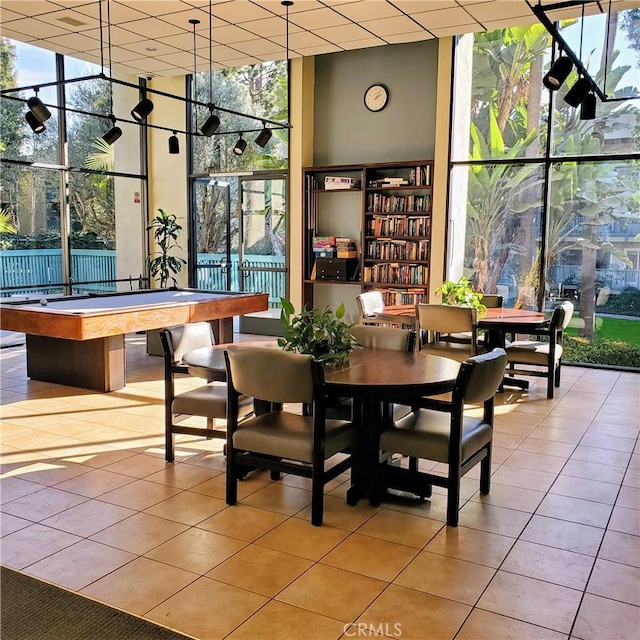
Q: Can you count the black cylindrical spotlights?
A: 11